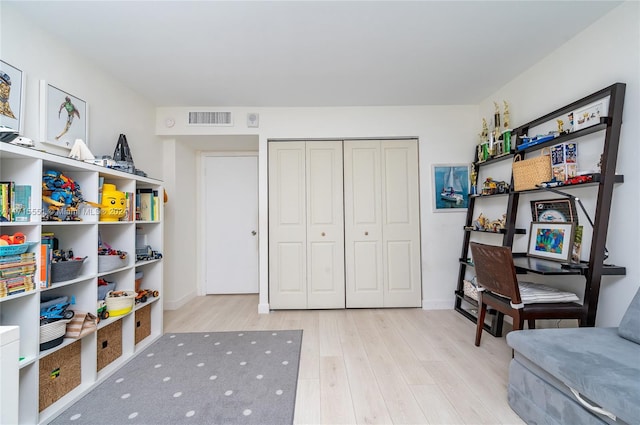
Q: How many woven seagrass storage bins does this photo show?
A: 3